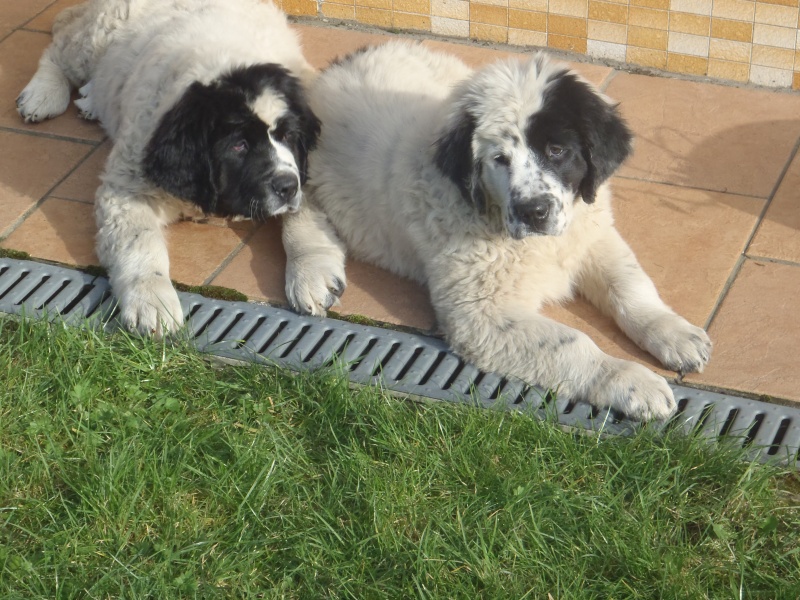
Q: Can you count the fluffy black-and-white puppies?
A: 2